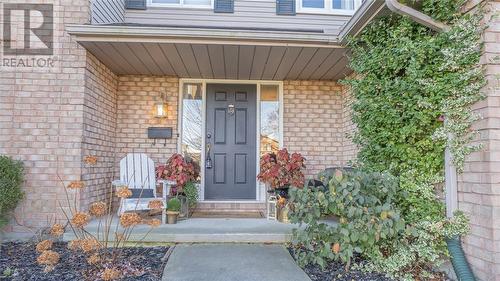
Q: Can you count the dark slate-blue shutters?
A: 3